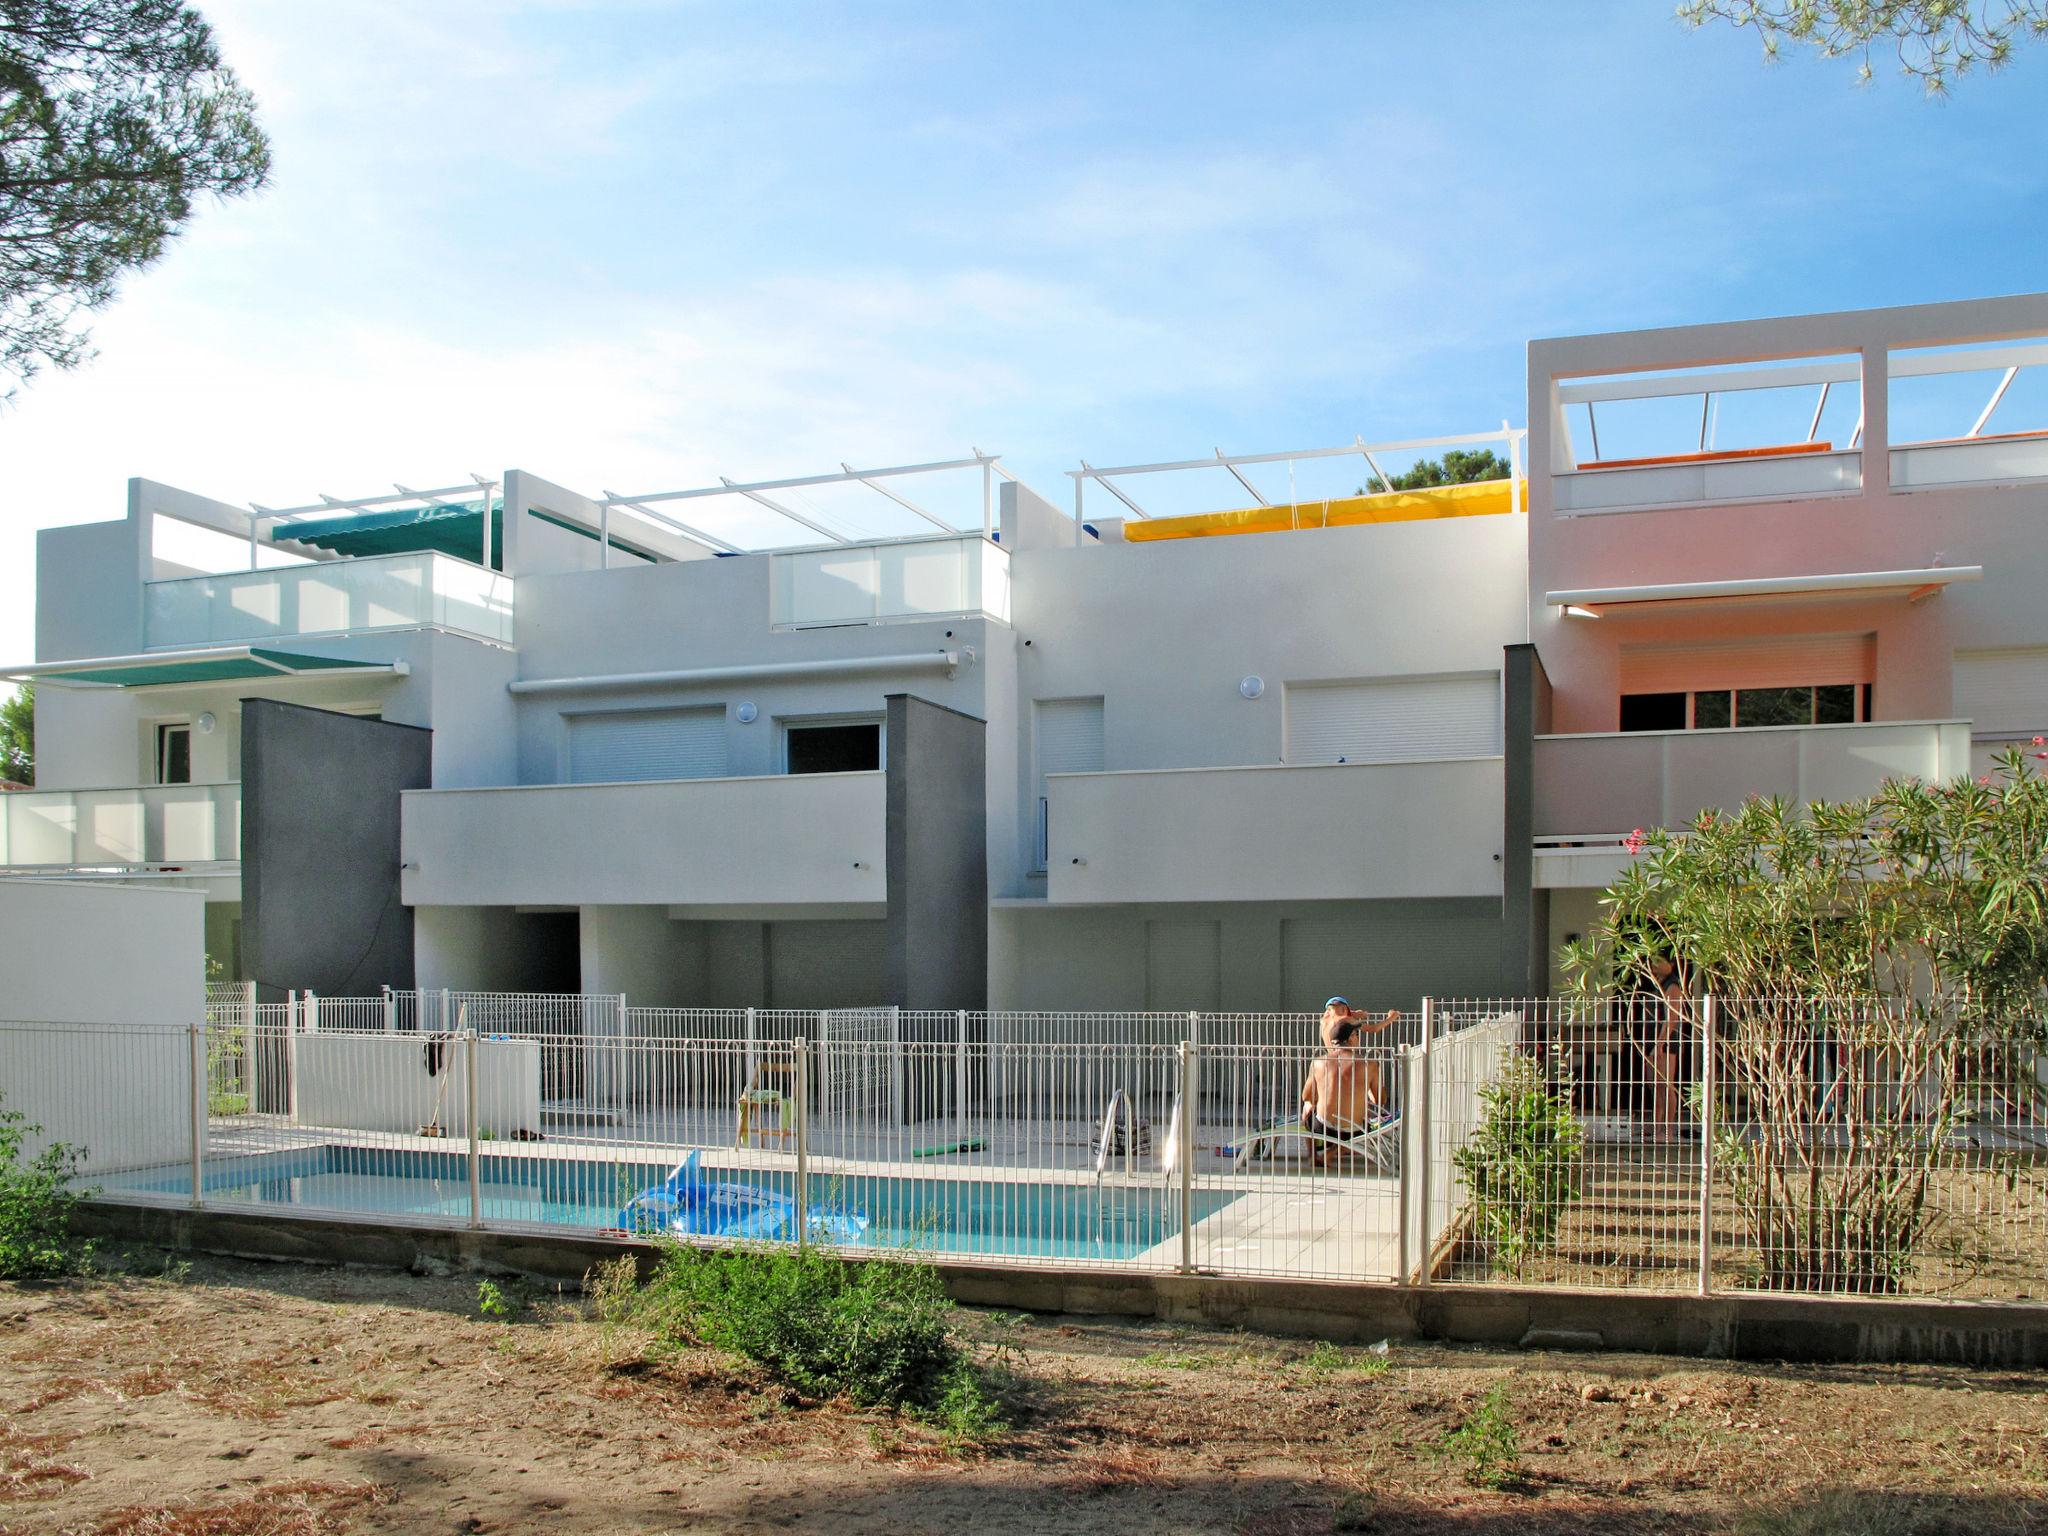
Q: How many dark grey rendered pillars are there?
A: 3